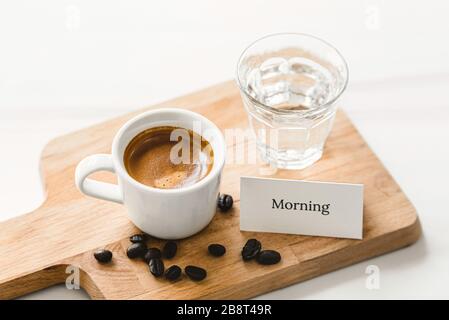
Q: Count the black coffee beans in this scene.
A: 12